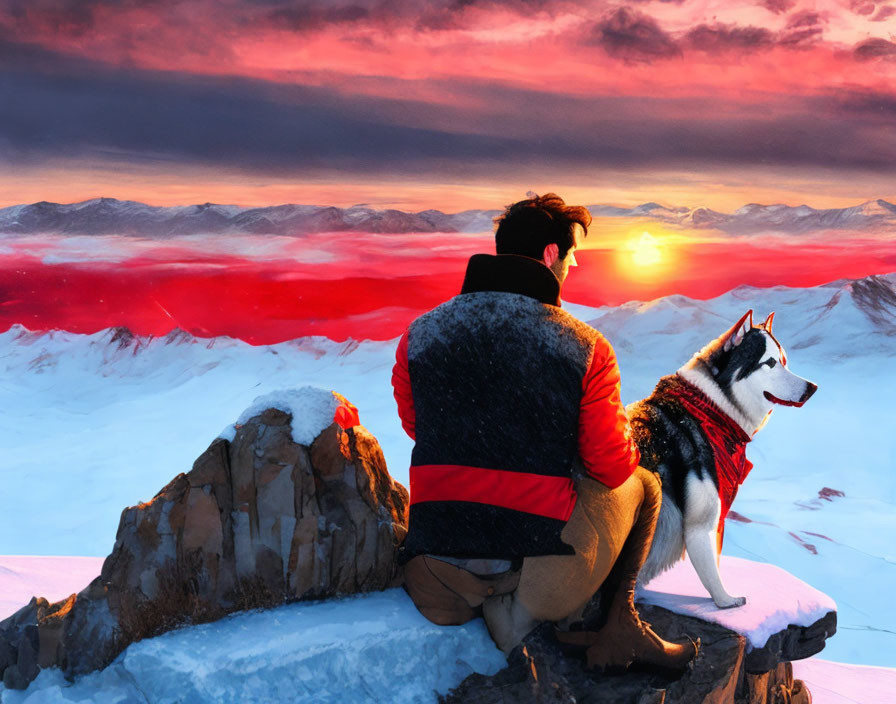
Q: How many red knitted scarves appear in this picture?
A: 1